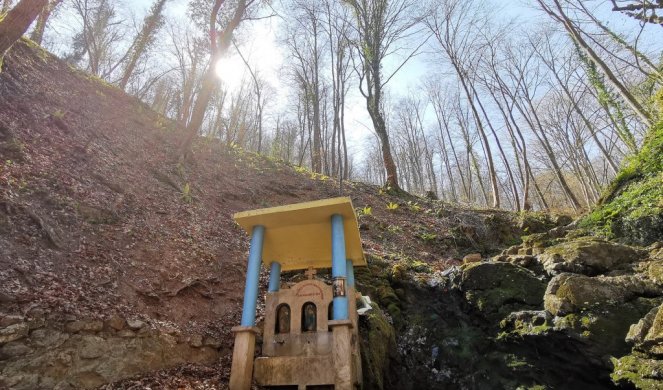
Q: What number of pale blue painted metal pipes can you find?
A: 4